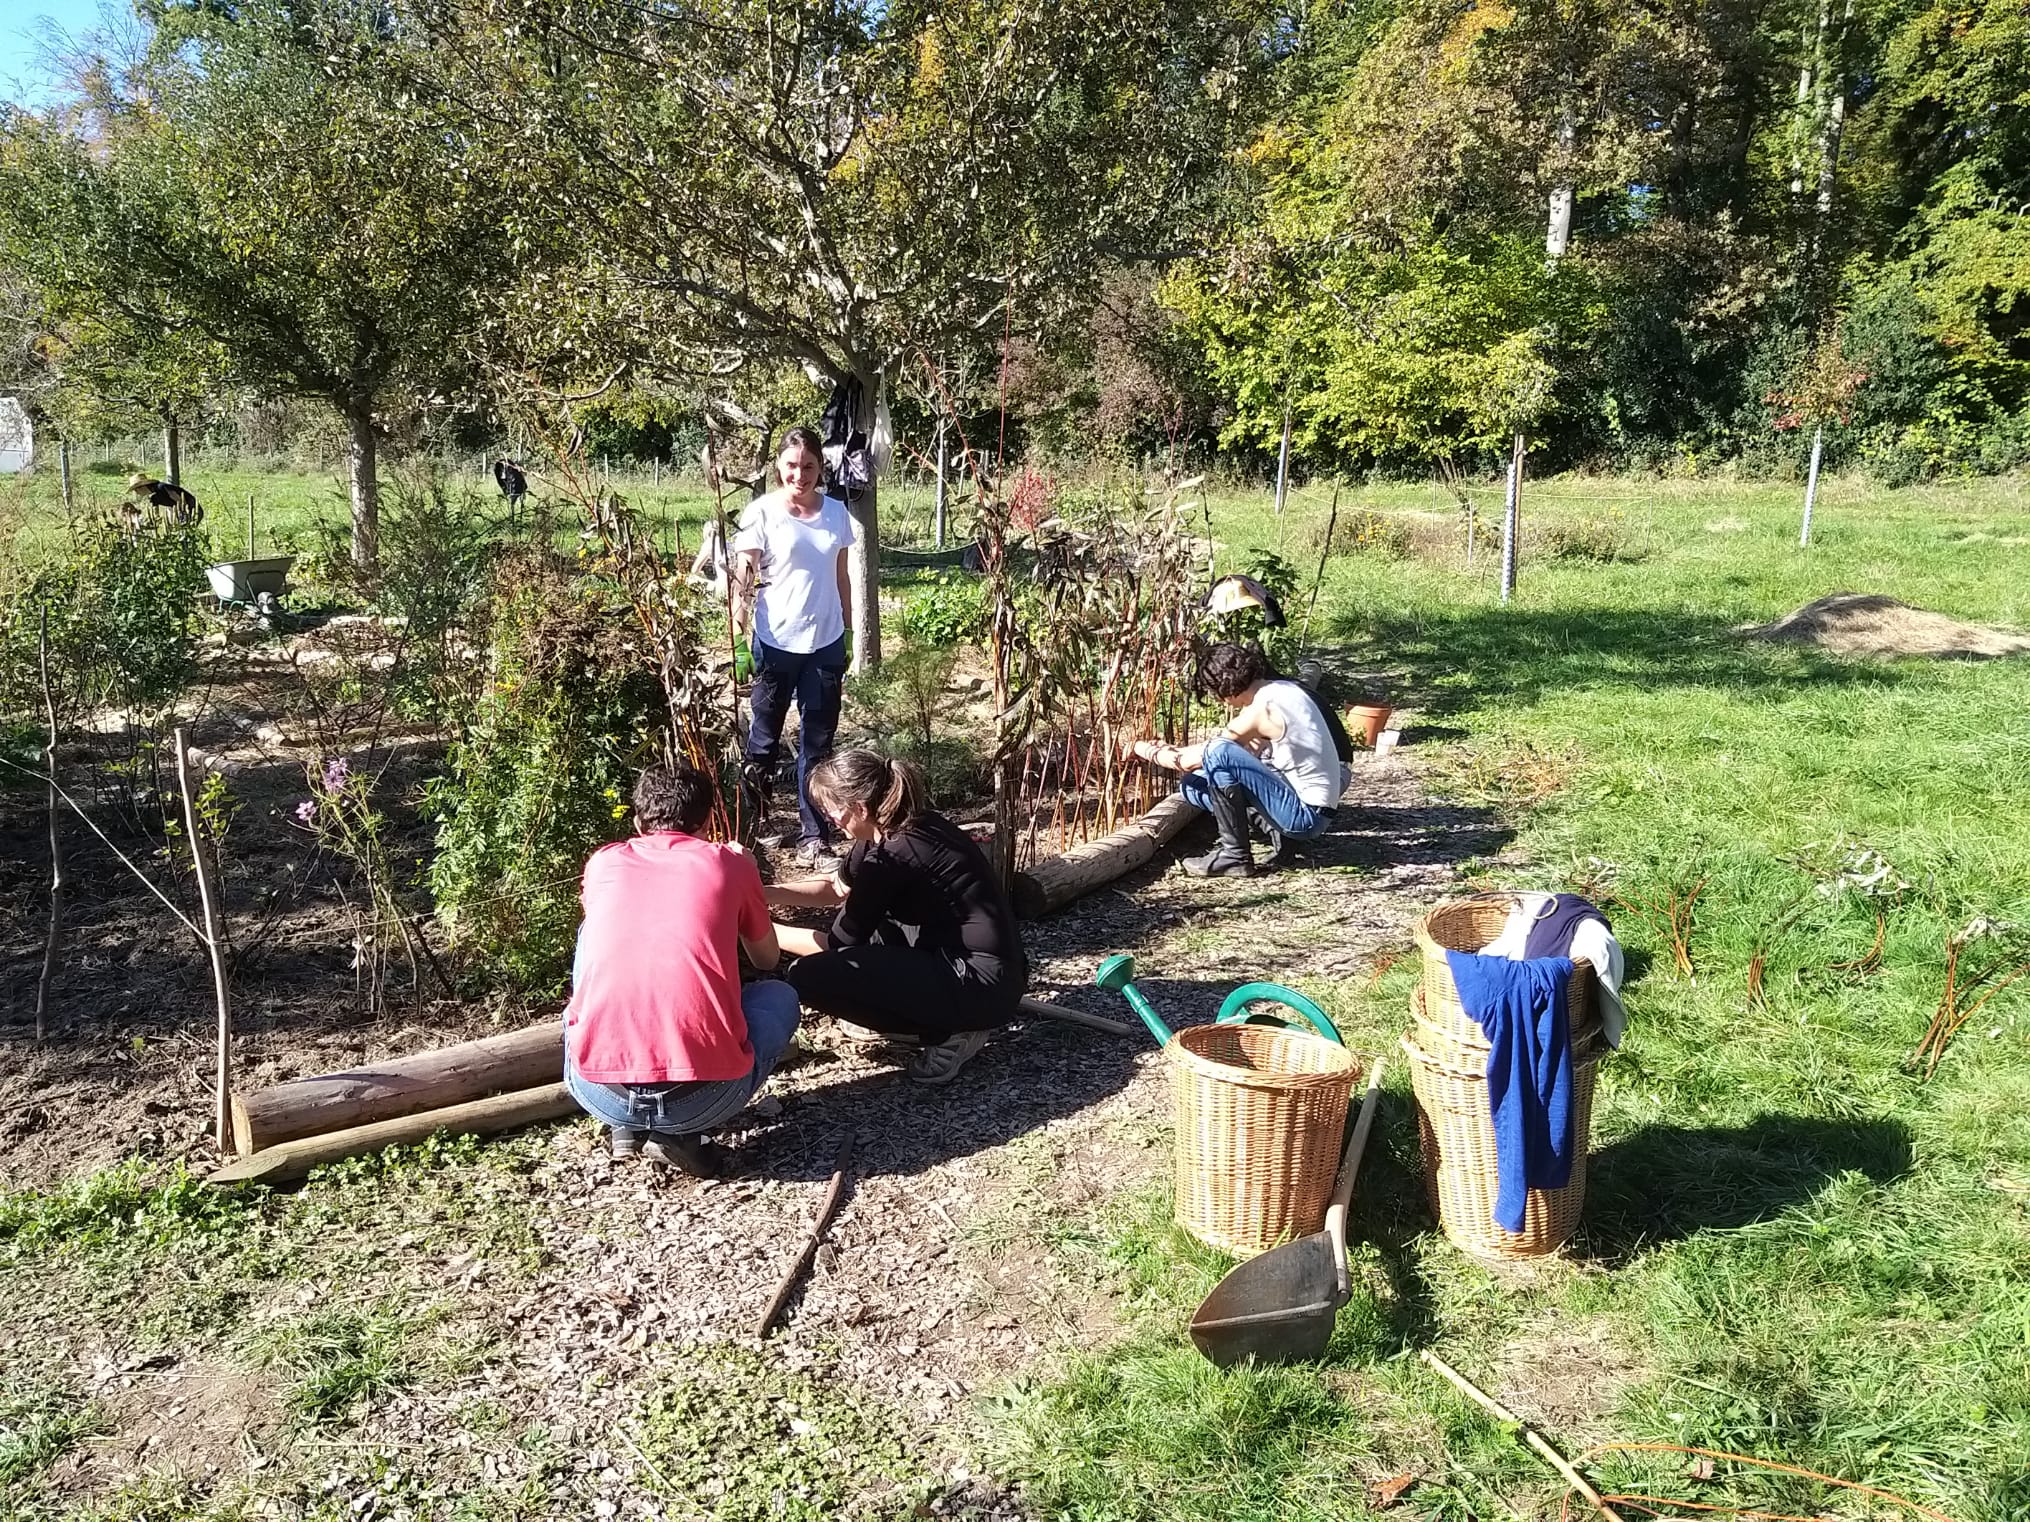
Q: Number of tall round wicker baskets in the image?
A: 4